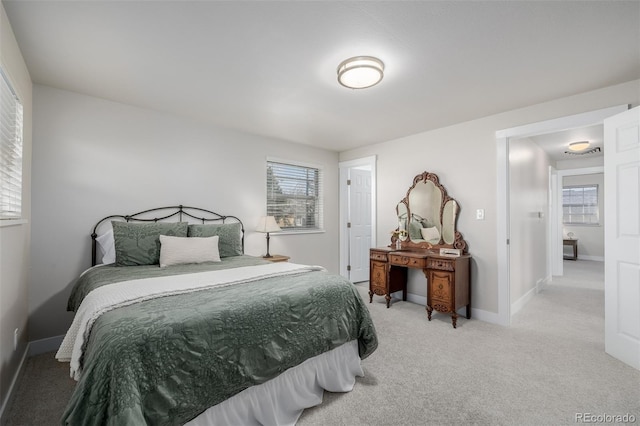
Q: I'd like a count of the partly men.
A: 0